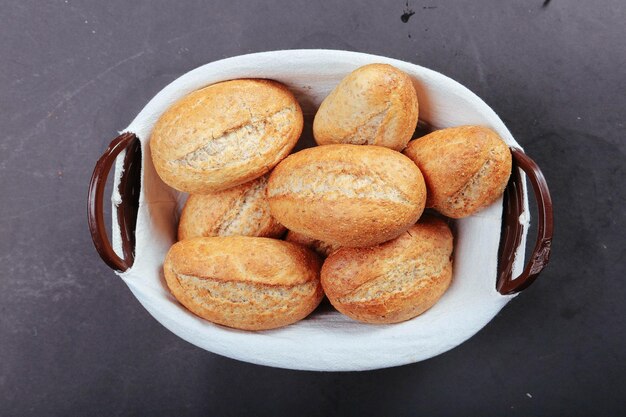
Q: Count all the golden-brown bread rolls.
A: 8